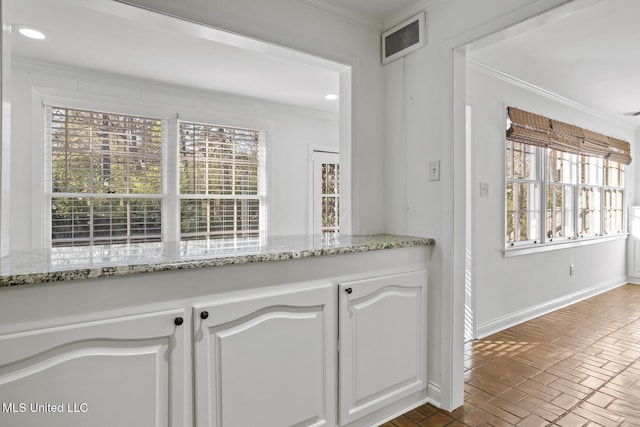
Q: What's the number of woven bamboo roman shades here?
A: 4